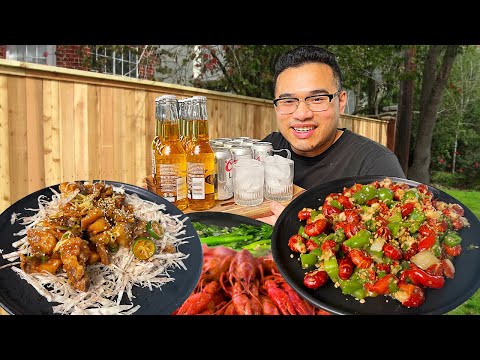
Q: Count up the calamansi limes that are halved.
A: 2